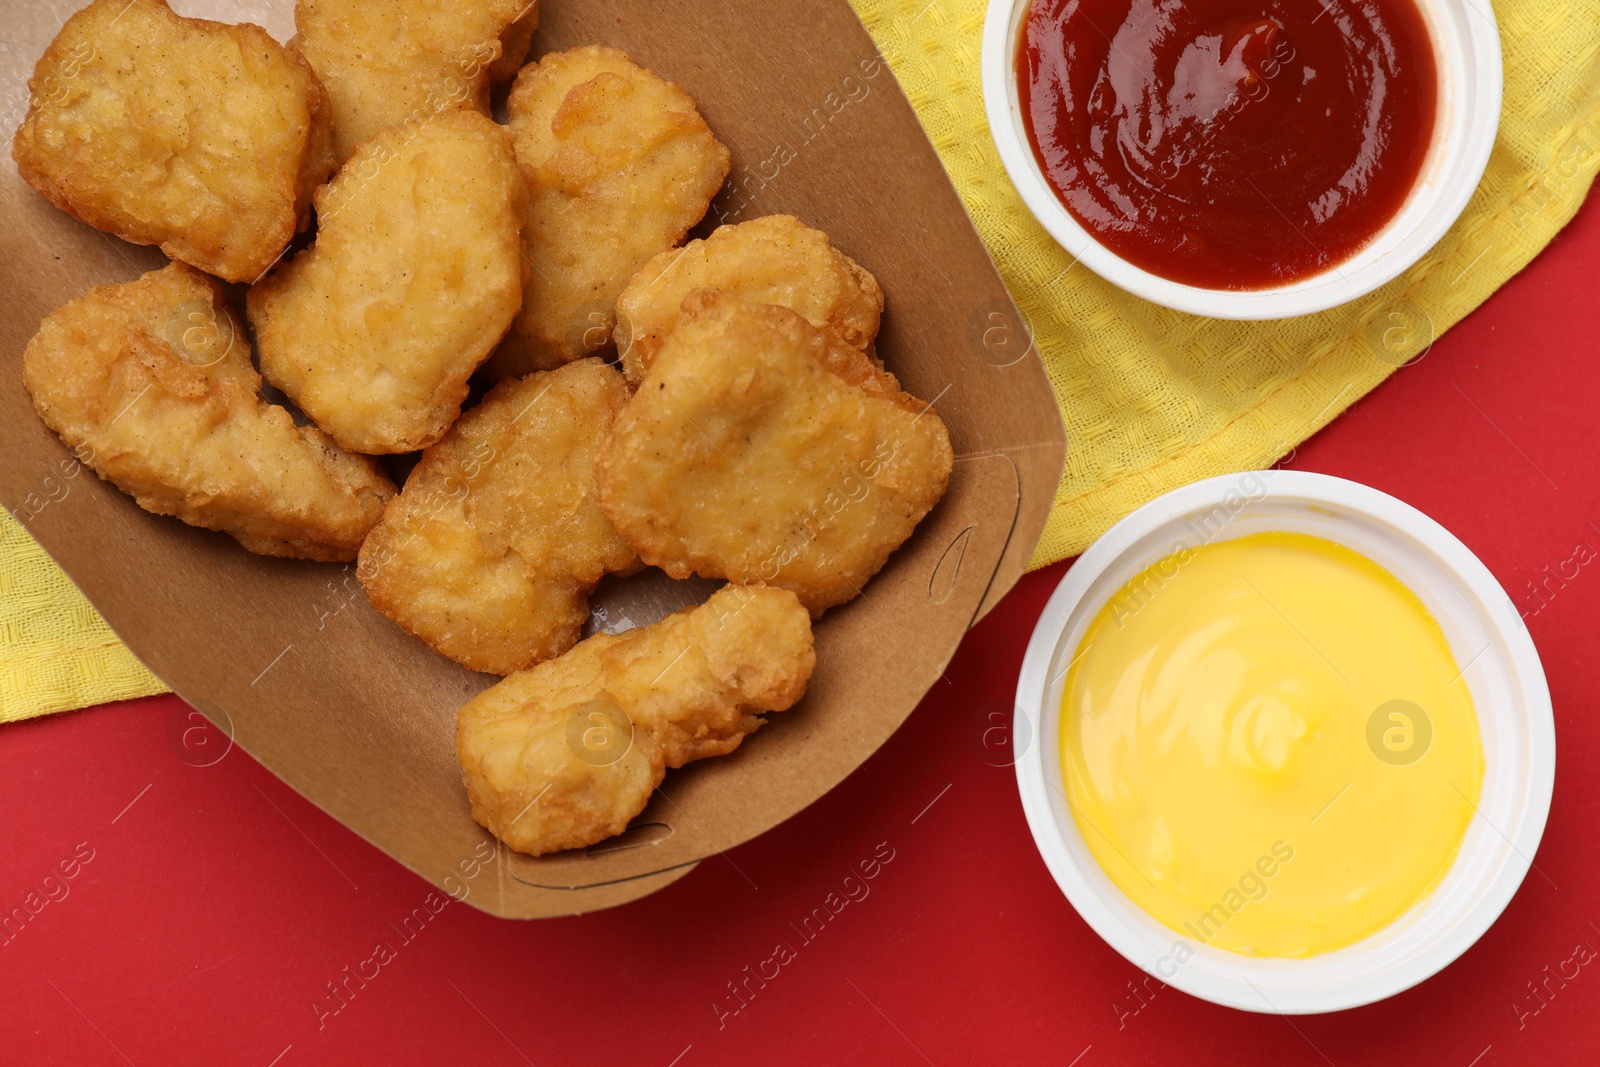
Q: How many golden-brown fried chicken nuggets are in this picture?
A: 9